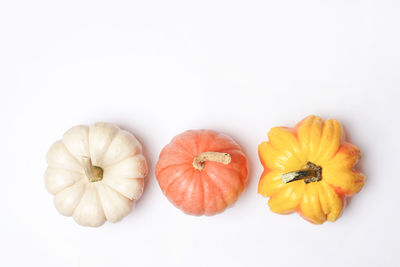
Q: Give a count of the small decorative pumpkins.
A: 3